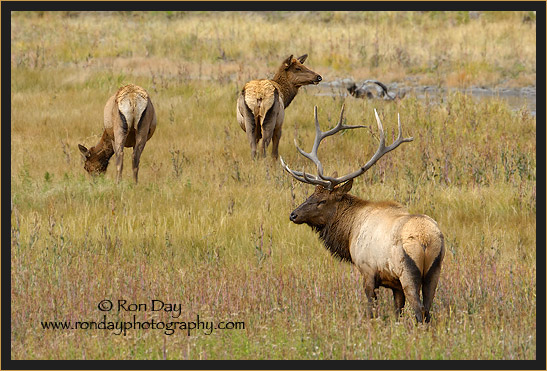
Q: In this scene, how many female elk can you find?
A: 2